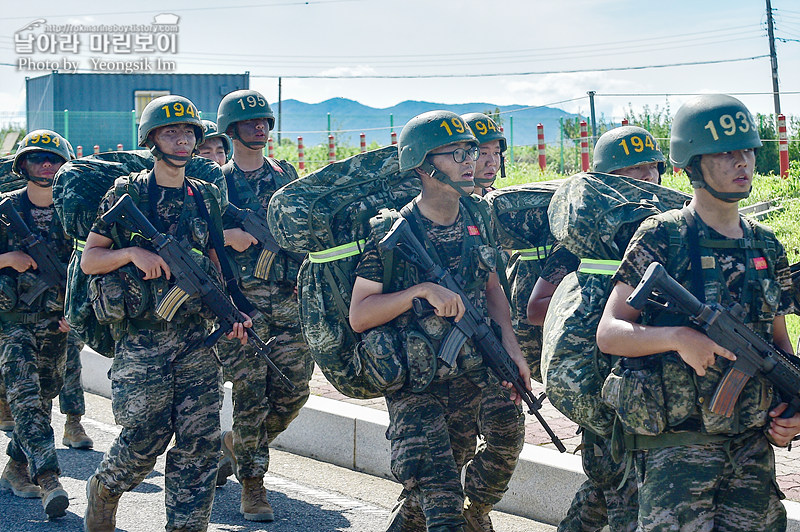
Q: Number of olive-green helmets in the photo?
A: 8